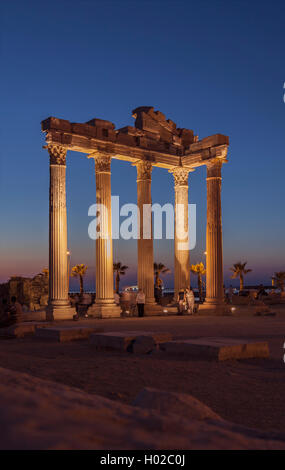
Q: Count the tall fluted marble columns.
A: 5